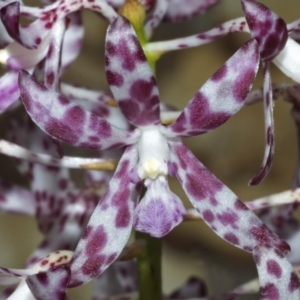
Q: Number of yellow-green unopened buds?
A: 1